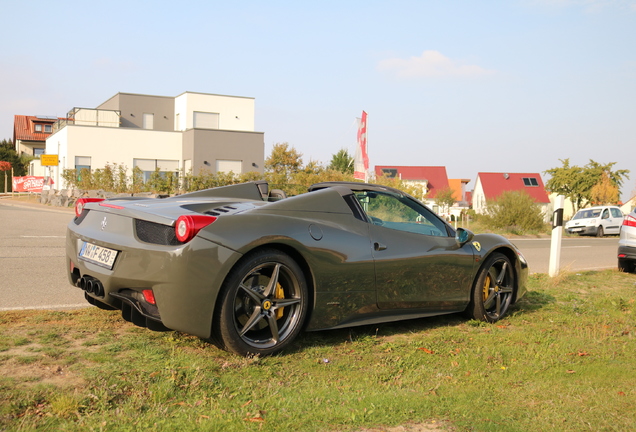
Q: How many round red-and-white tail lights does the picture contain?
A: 2